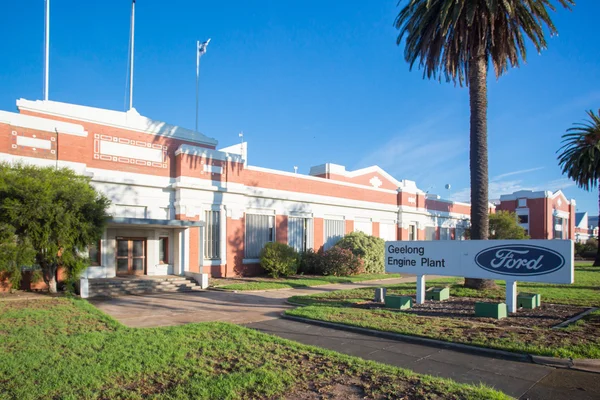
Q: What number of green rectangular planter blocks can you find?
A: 4